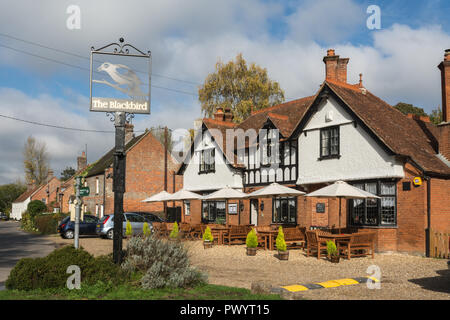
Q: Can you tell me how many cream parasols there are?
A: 5